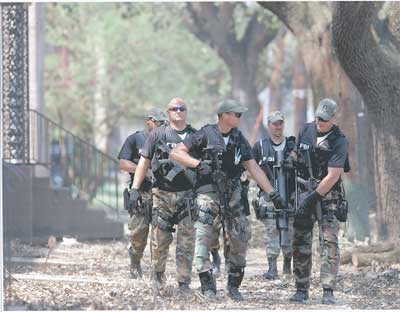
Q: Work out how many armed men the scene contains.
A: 5